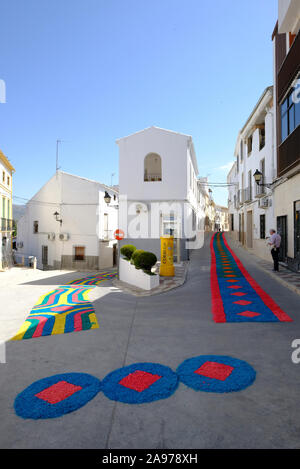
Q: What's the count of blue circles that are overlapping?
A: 3